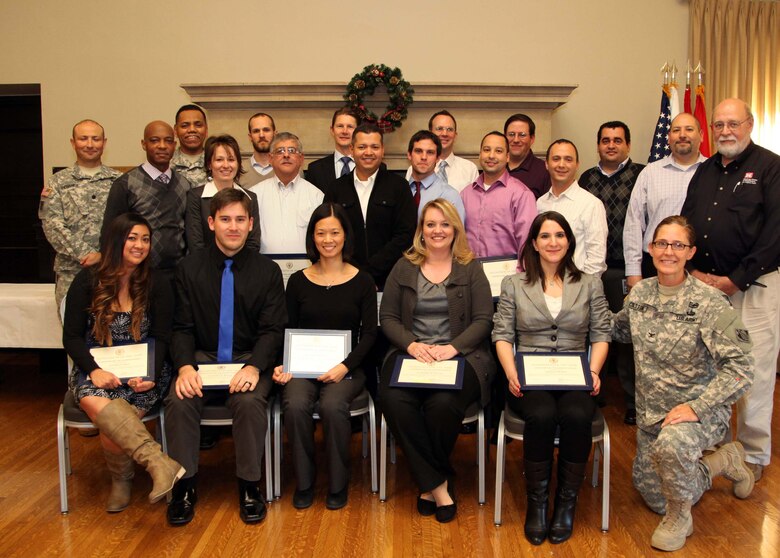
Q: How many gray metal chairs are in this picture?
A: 5